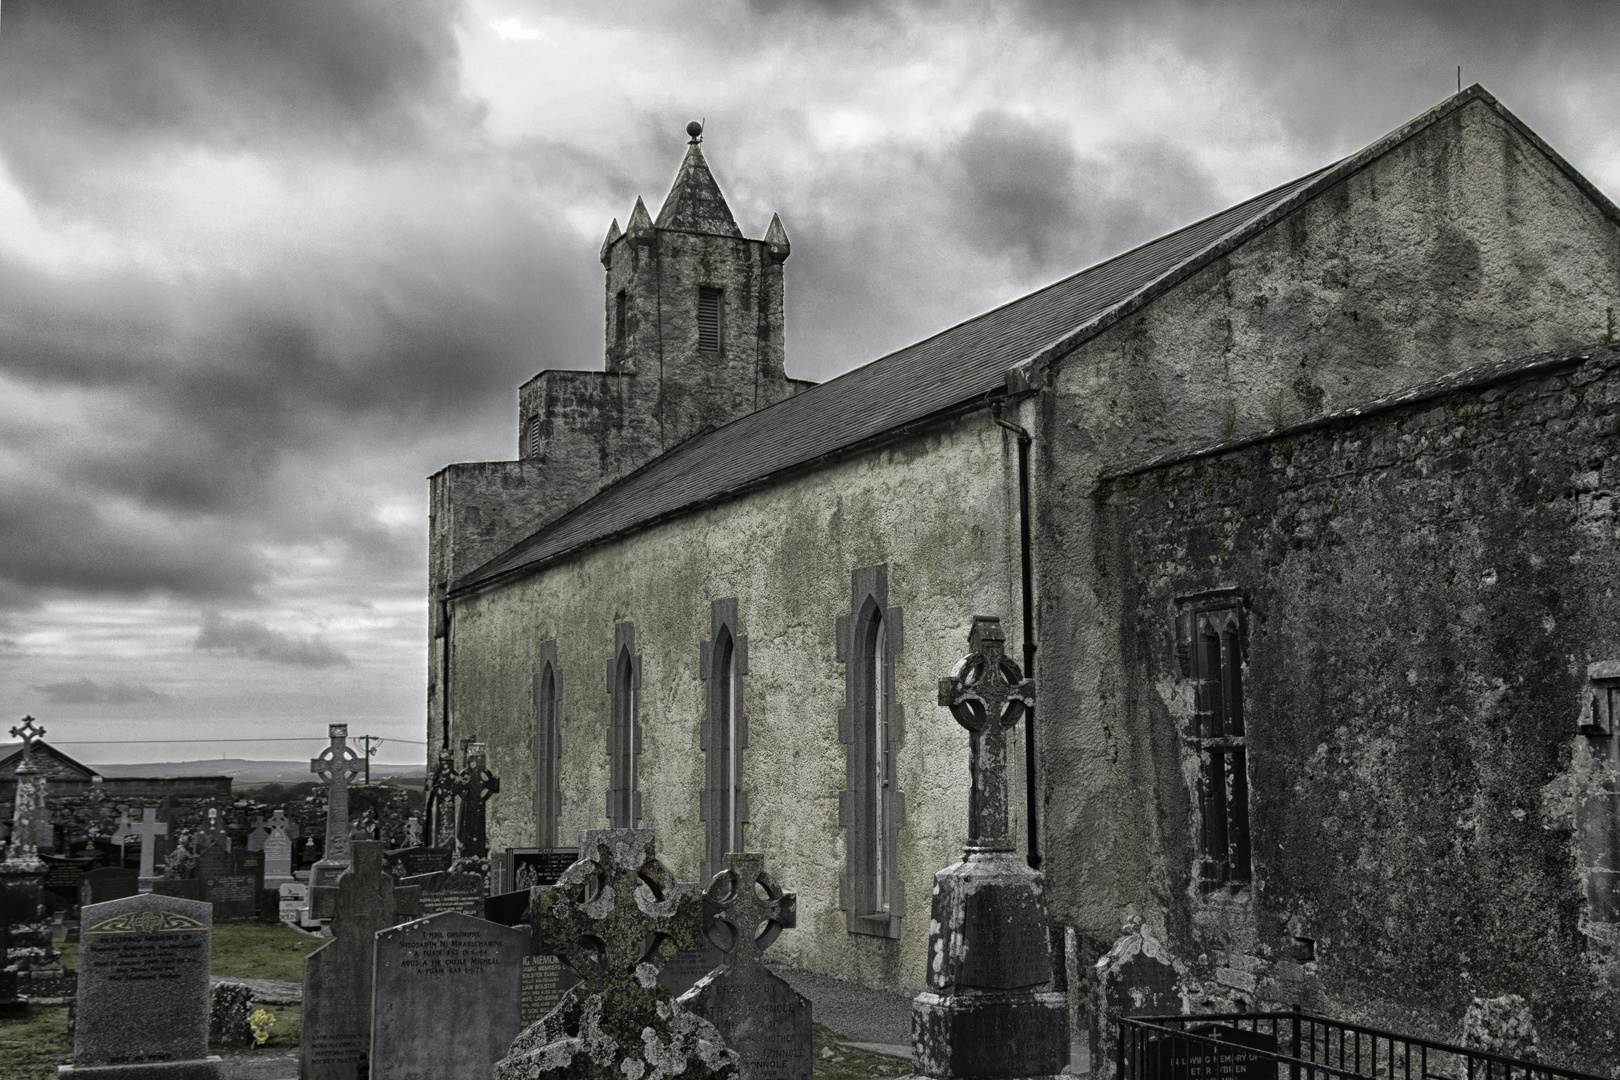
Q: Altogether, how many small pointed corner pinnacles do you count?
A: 3